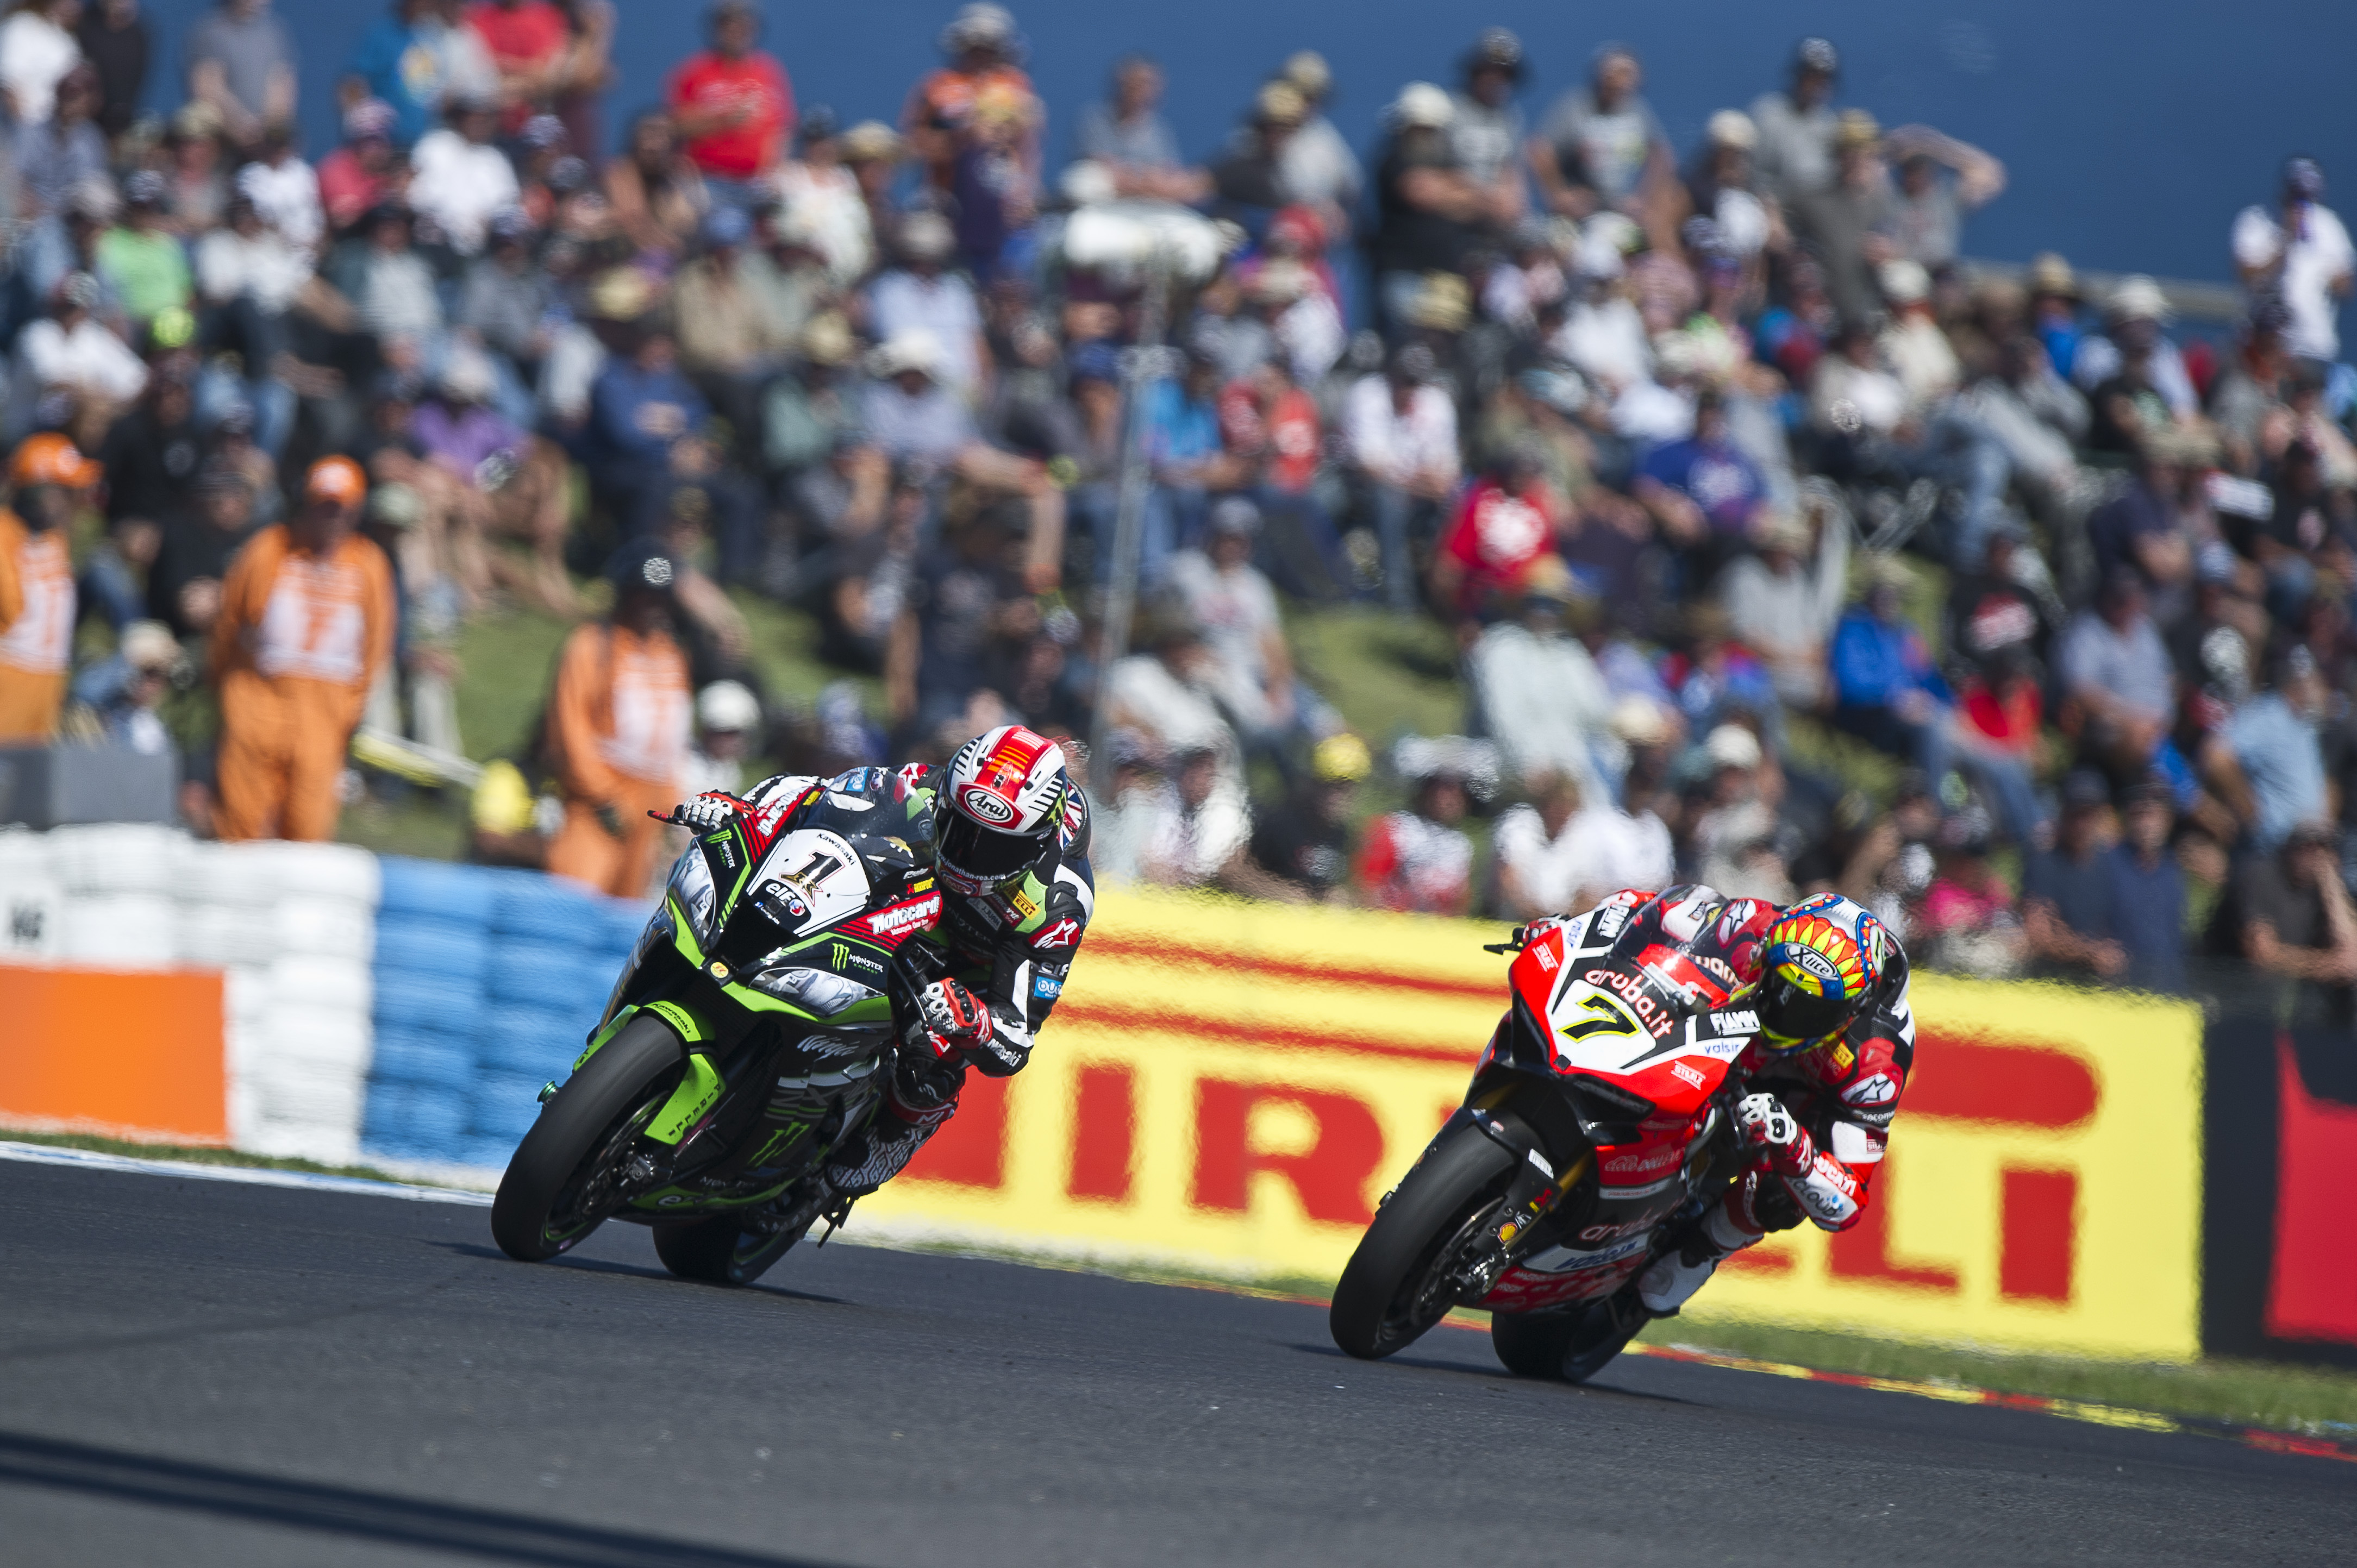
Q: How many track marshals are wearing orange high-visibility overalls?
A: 3